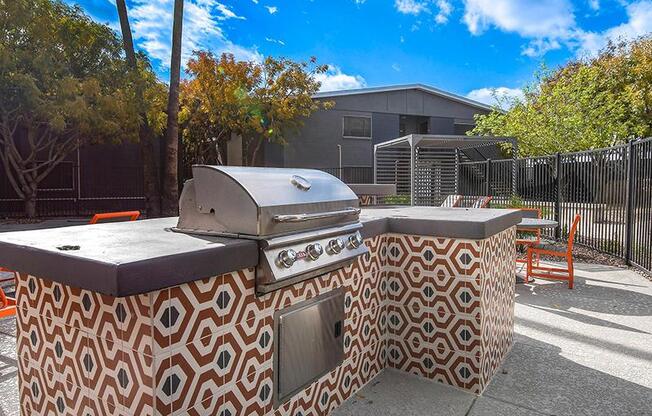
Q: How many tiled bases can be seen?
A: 1